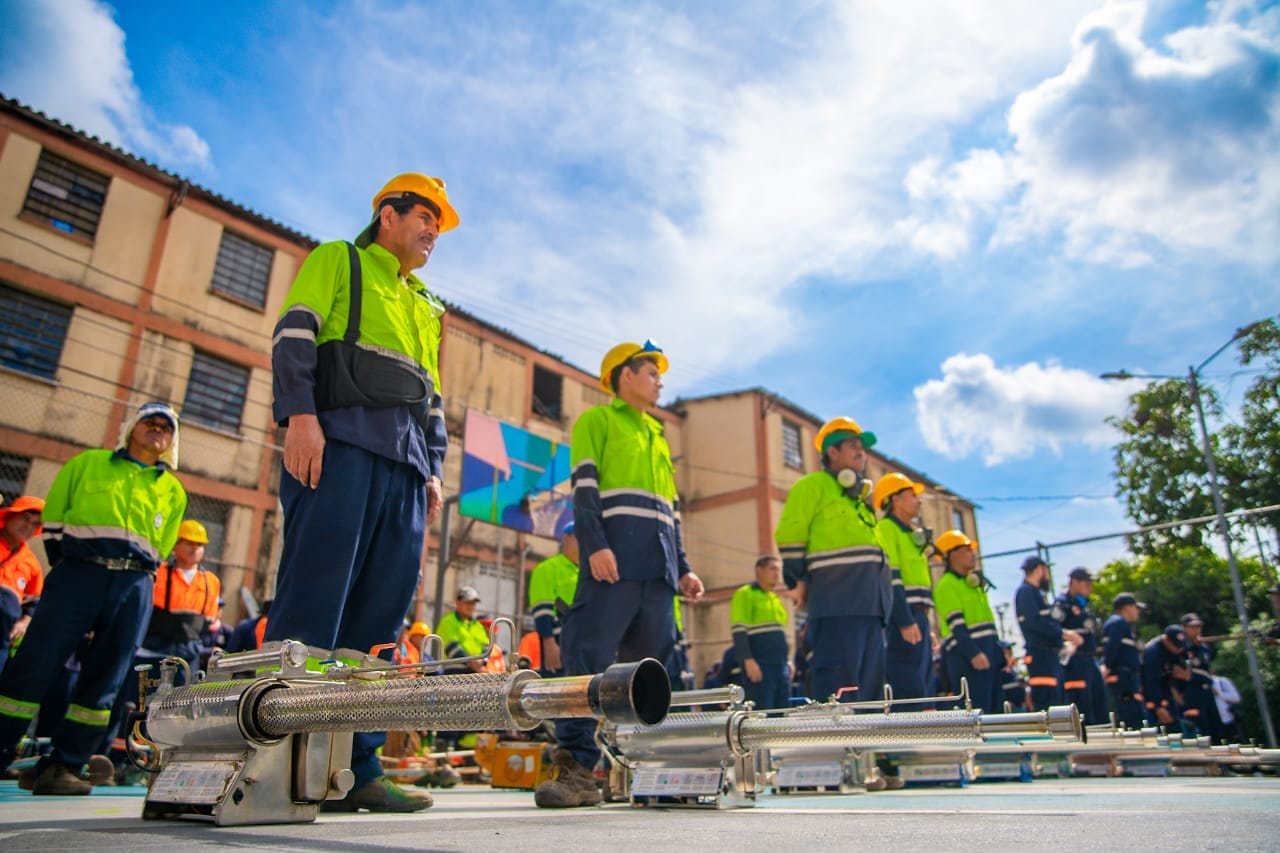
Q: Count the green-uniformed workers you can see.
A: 9